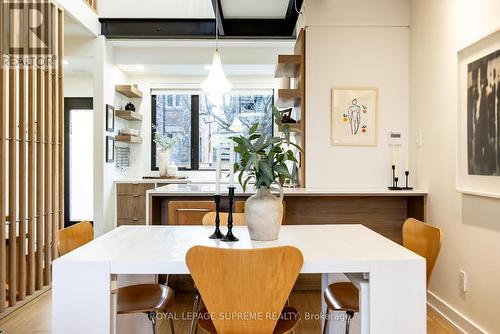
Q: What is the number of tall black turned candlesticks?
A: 2